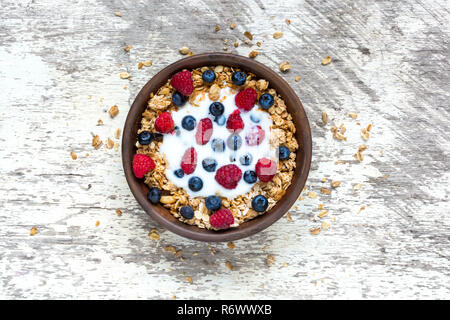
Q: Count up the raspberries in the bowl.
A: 11